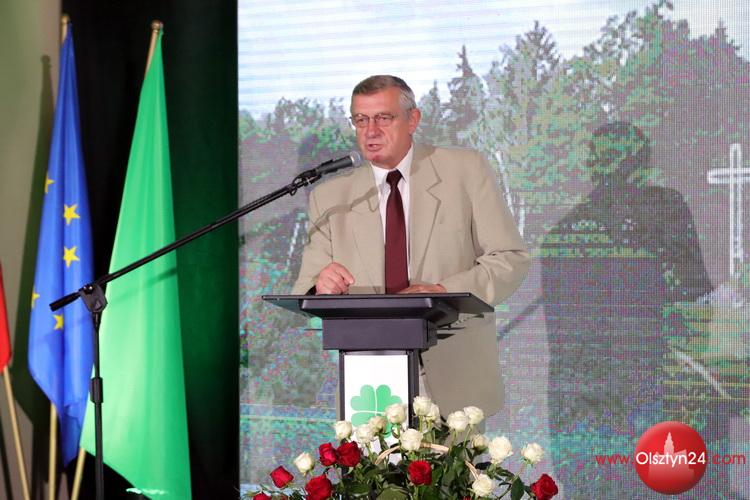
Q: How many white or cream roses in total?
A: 14